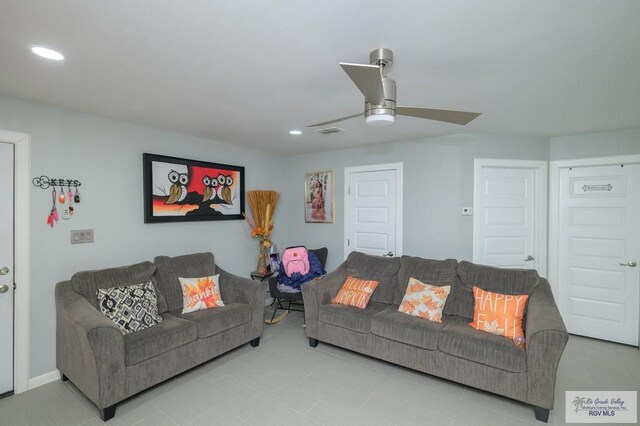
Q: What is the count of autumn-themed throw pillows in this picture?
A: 4